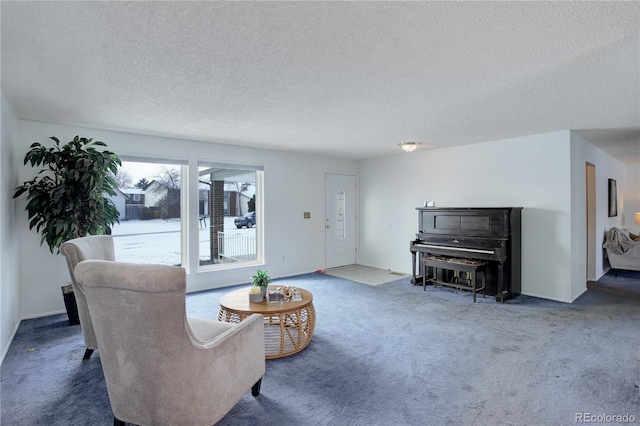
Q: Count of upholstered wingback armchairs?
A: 2